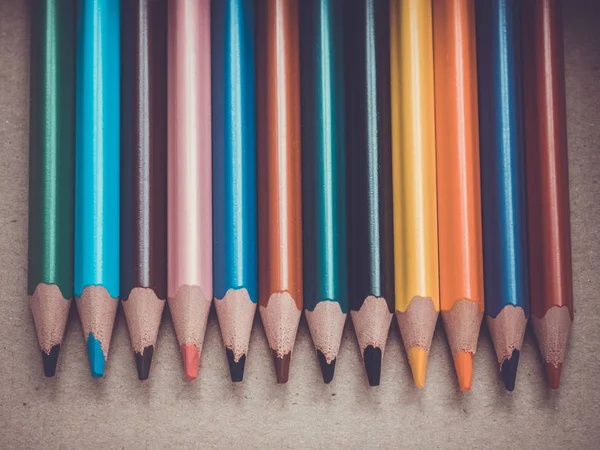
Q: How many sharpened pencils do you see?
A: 12